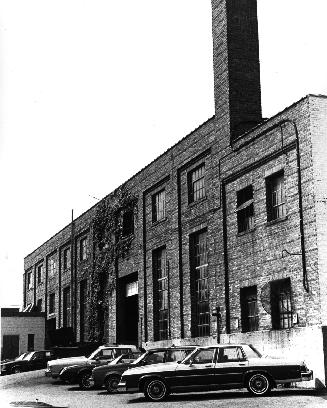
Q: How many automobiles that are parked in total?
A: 6